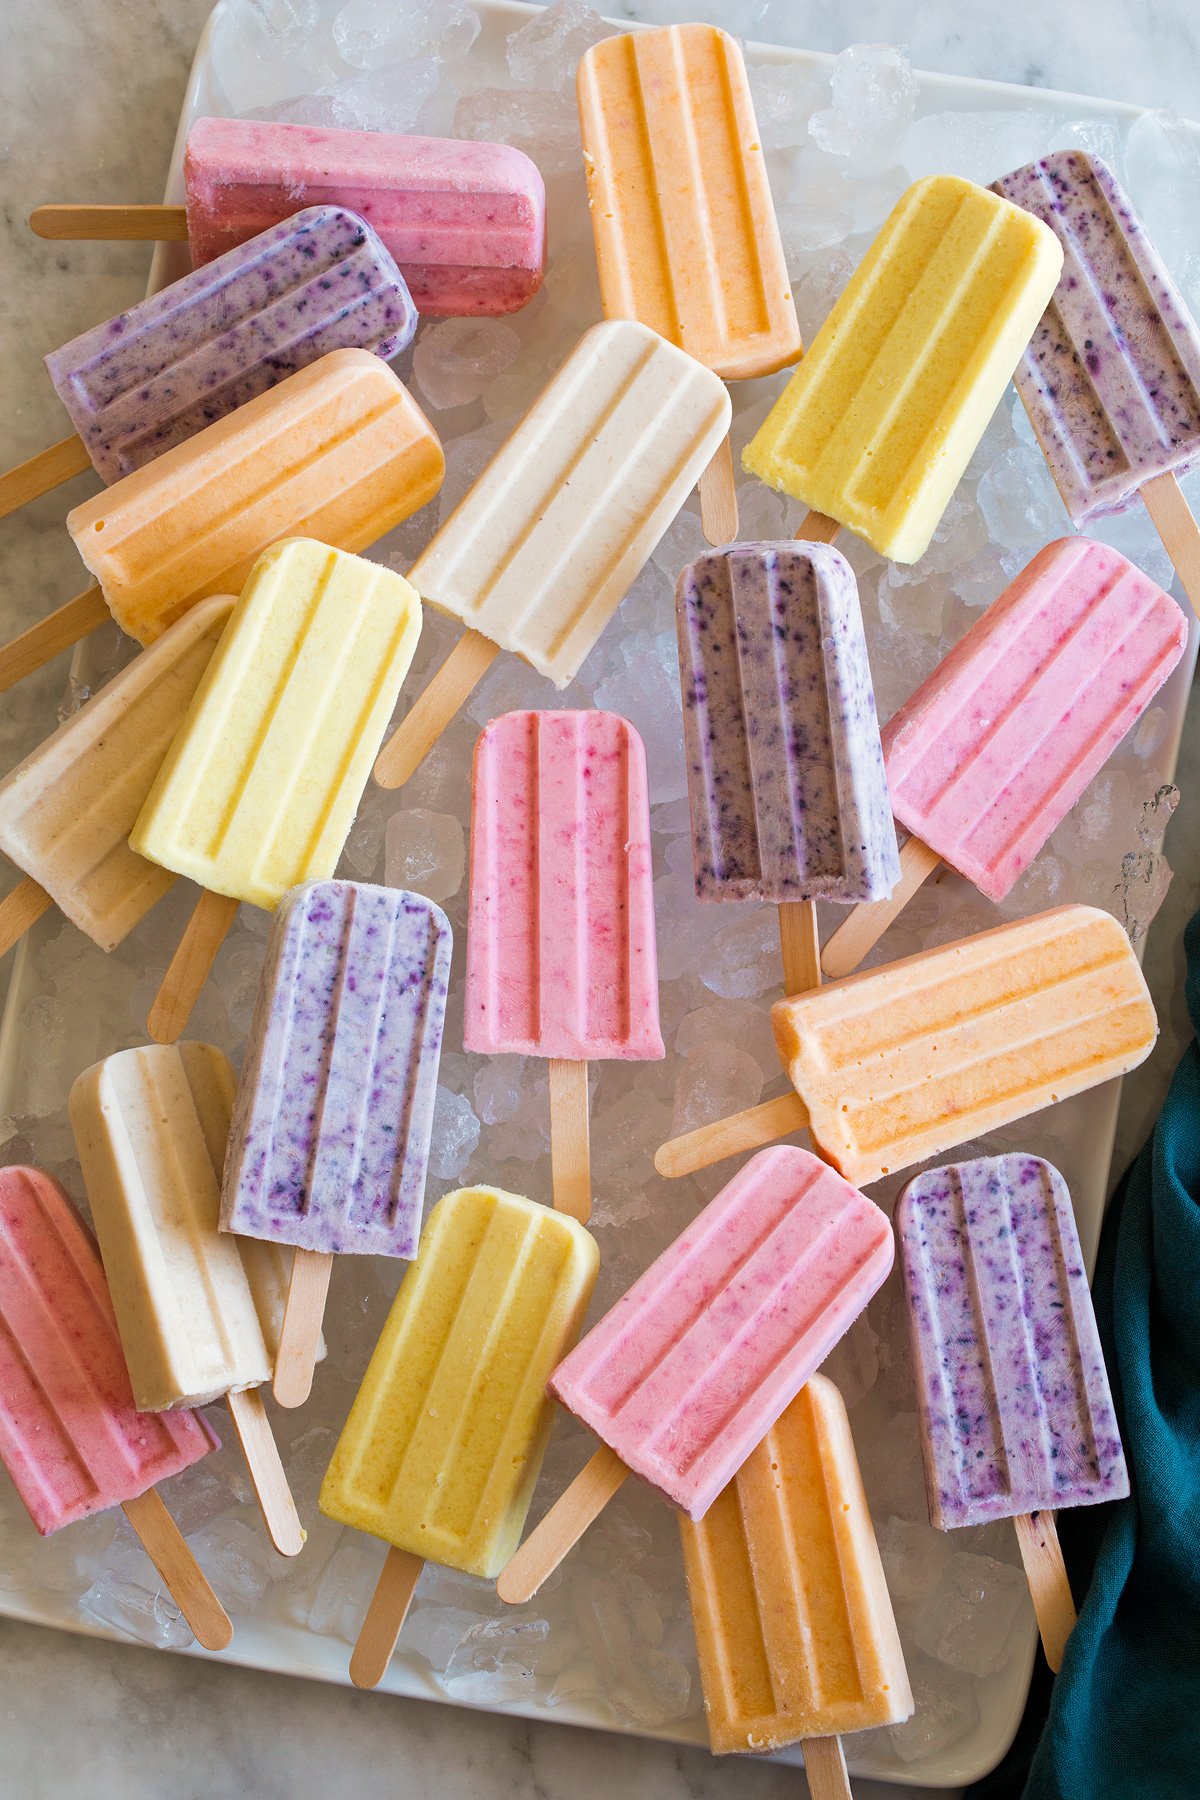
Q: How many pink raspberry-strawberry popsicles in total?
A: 5